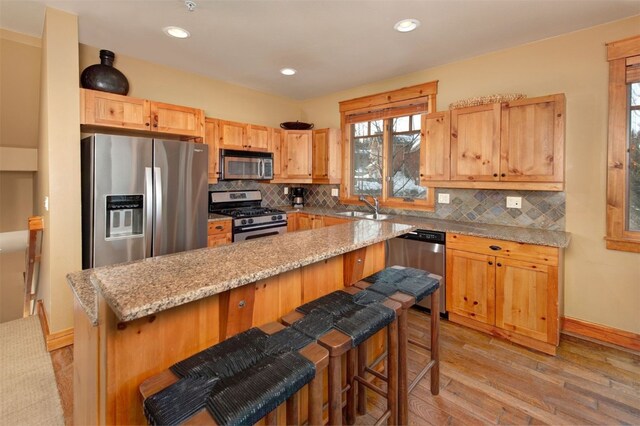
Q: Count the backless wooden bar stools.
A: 3